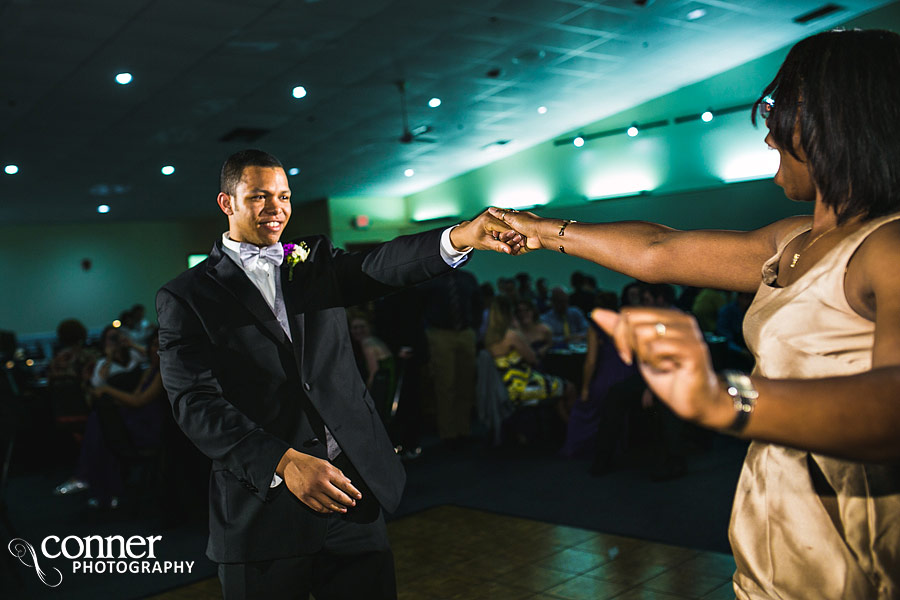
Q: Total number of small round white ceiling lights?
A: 13